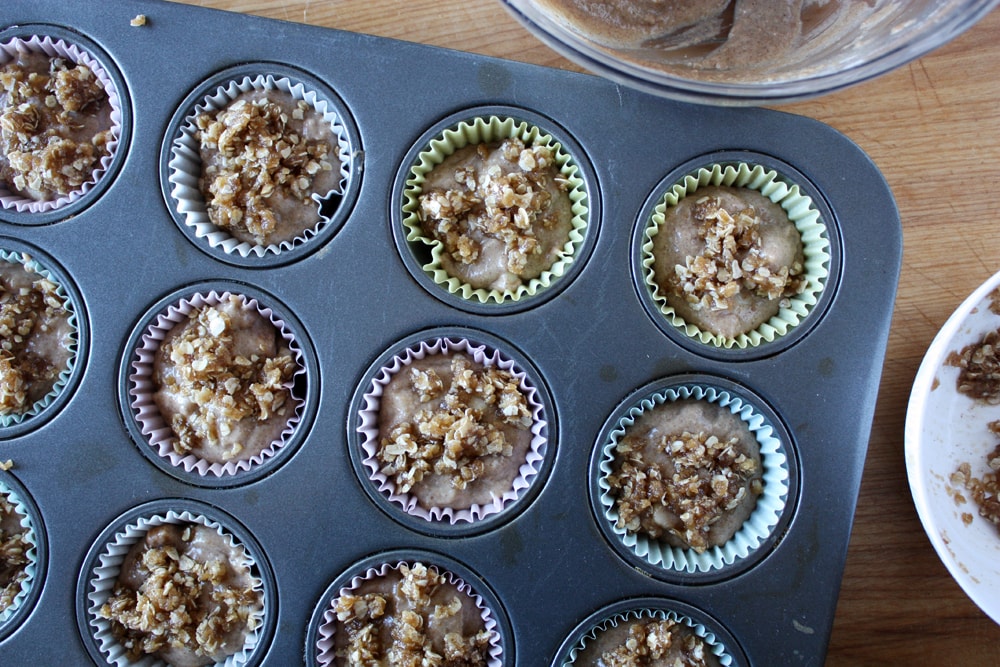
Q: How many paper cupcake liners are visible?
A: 12